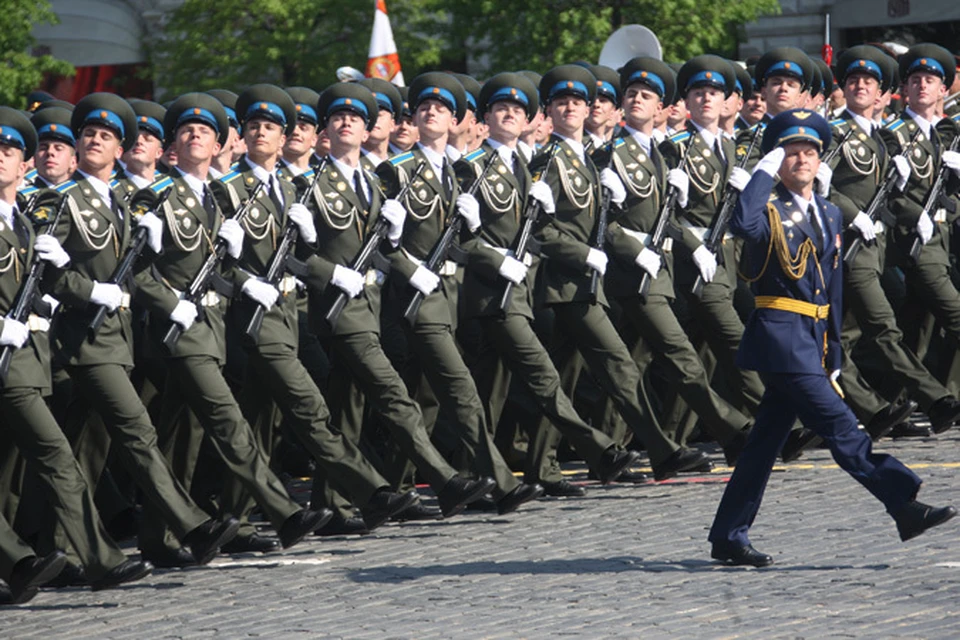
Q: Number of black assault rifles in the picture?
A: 13